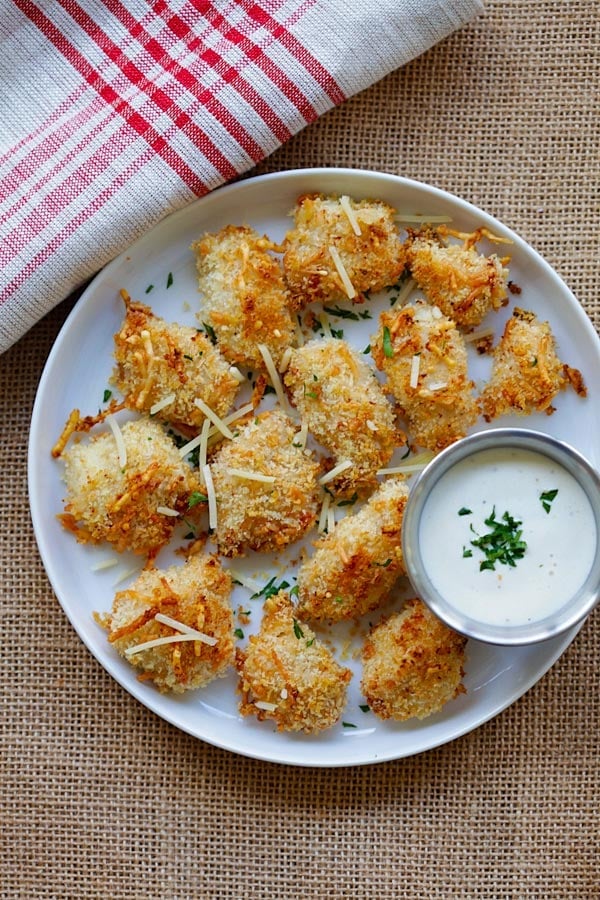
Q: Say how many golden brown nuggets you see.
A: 13